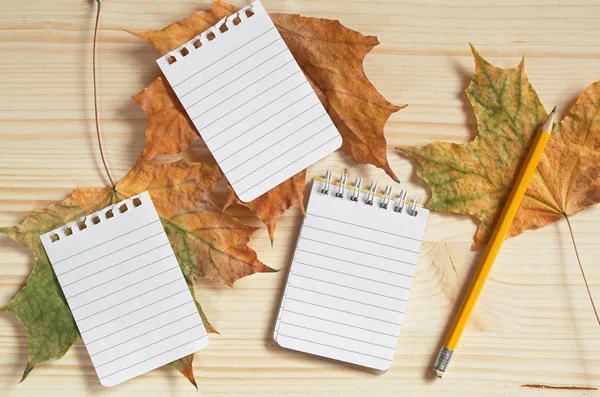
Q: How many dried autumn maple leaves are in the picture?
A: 3